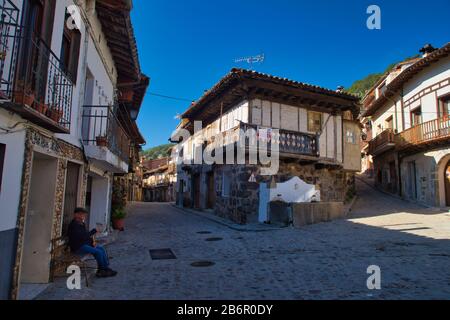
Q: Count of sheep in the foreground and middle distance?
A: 0